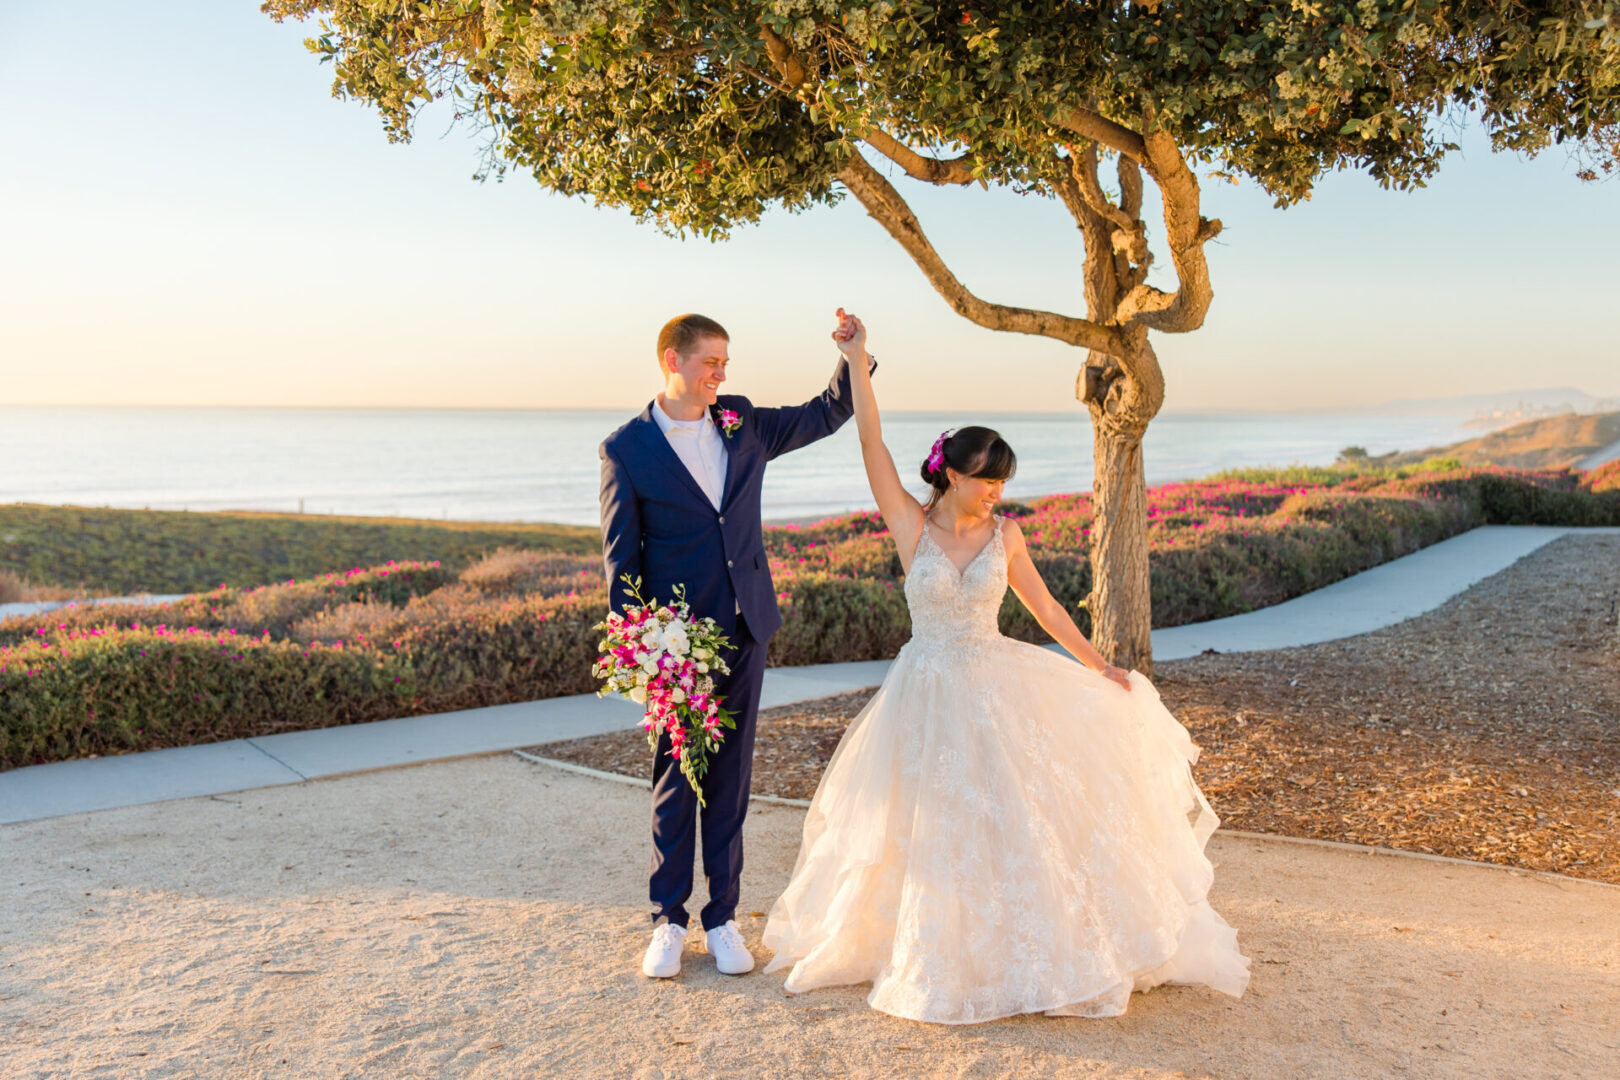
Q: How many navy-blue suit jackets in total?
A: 1